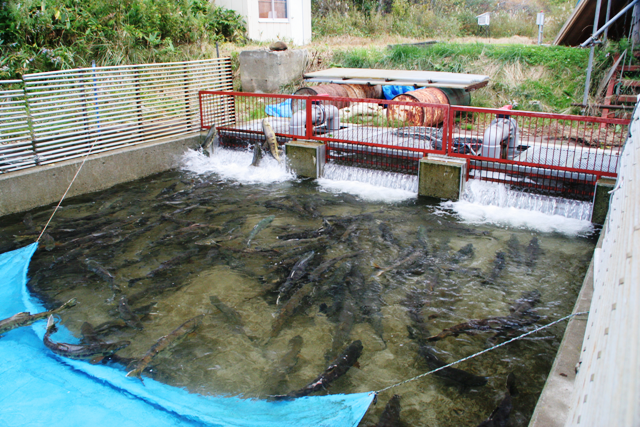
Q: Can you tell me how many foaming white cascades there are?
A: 3